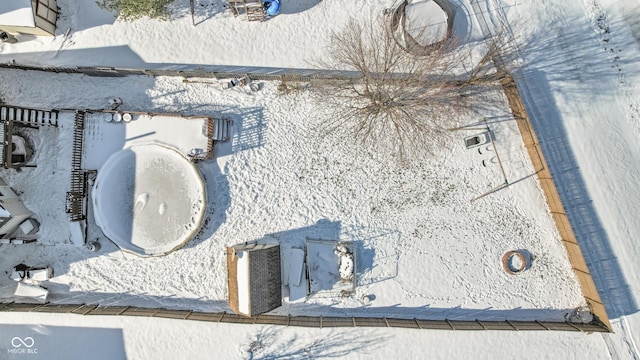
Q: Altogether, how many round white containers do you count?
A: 3